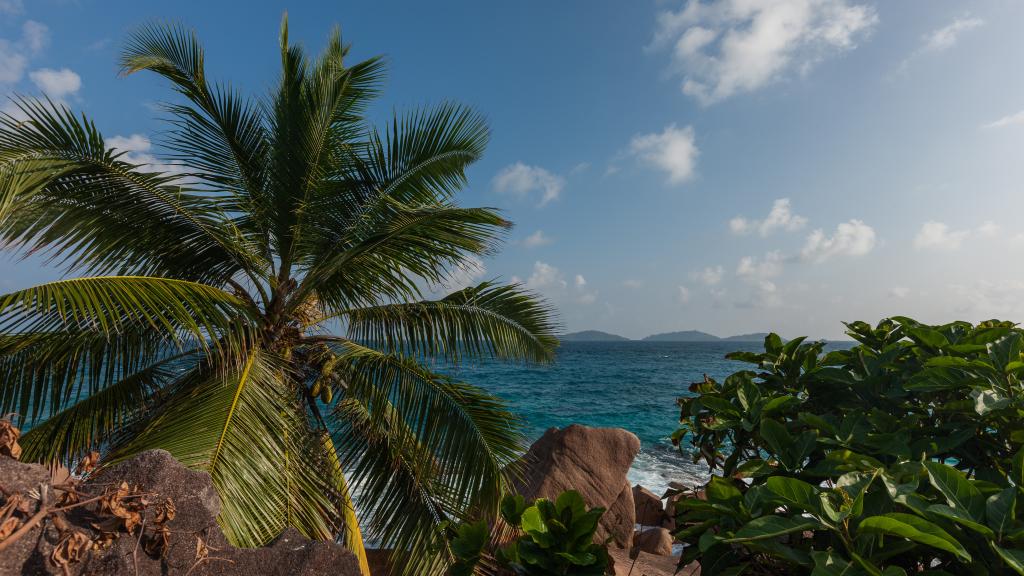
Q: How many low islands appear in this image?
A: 3